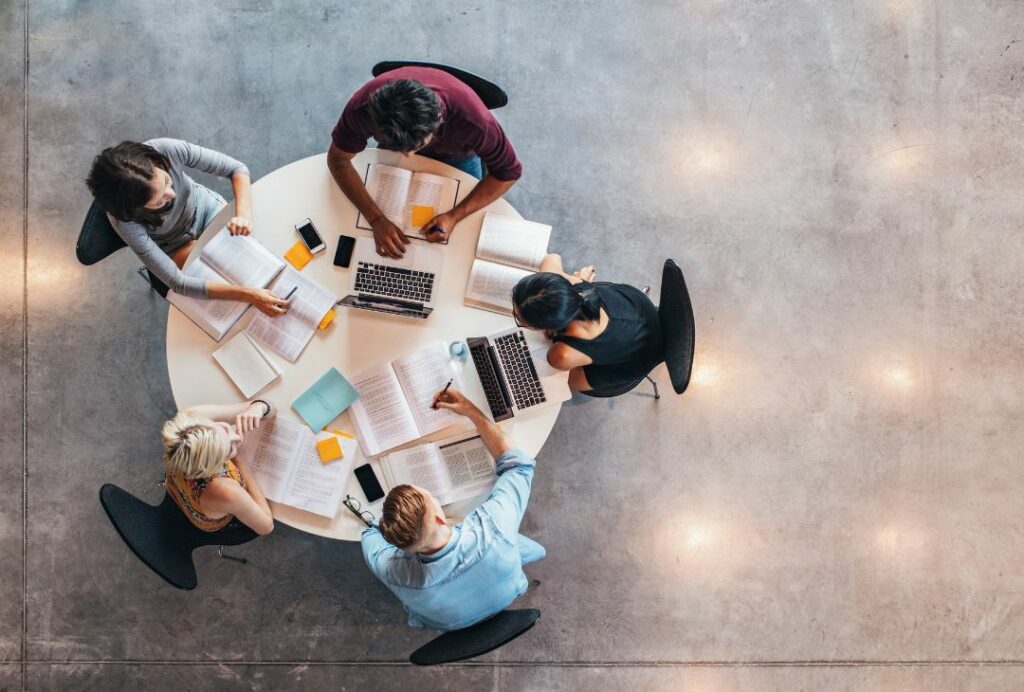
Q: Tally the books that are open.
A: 7